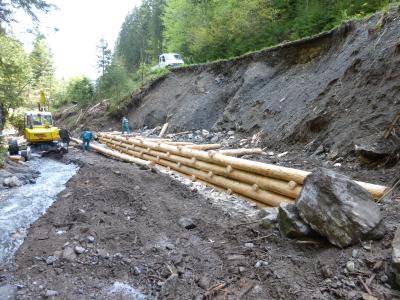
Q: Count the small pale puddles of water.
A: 1